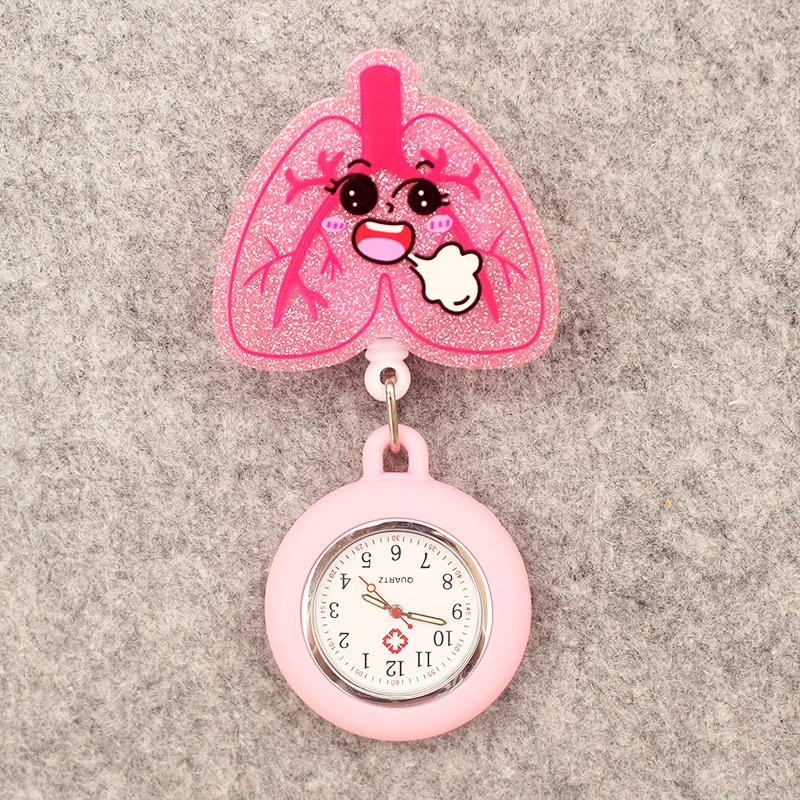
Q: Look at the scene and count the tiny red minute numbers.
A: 12